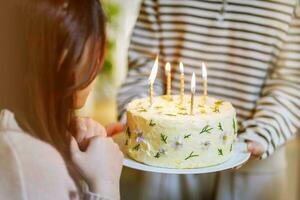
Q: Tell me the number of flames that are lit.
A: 5